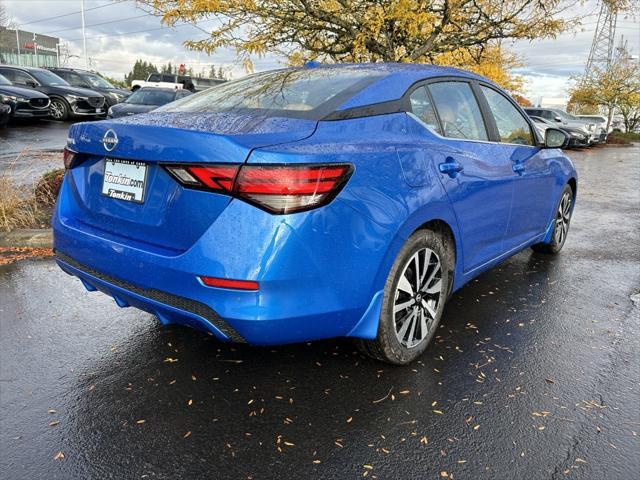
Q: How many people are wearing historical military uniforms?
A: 0